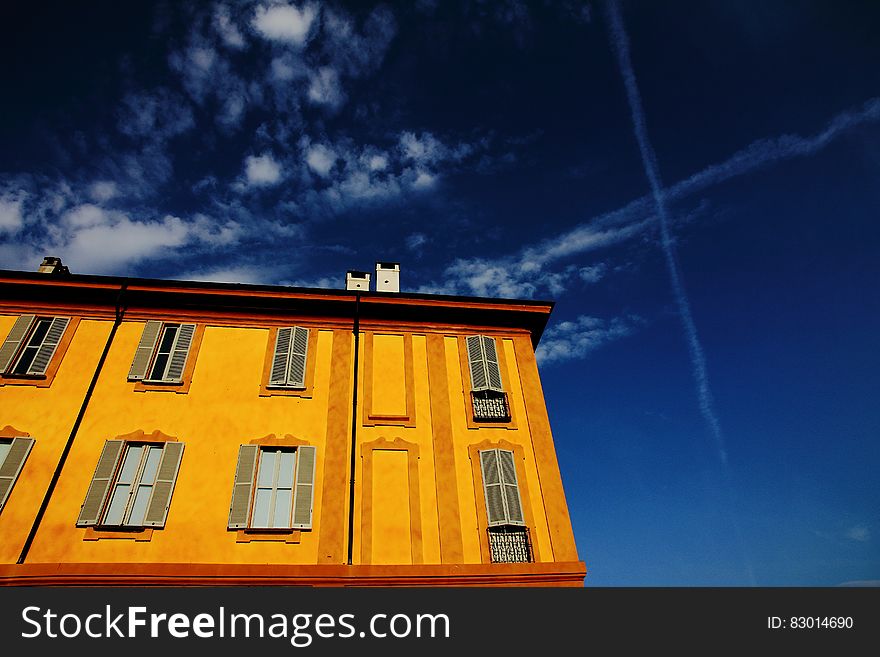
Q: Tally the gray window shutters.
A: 15